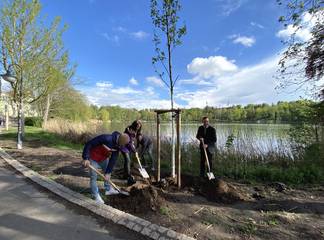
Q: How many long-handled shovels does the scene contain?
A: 3